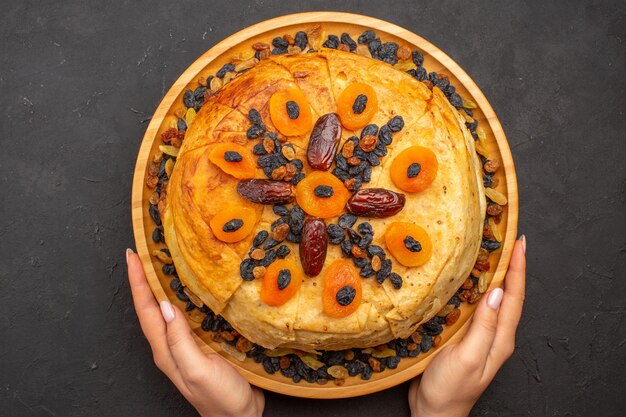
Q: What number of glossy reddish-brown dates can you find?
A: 4